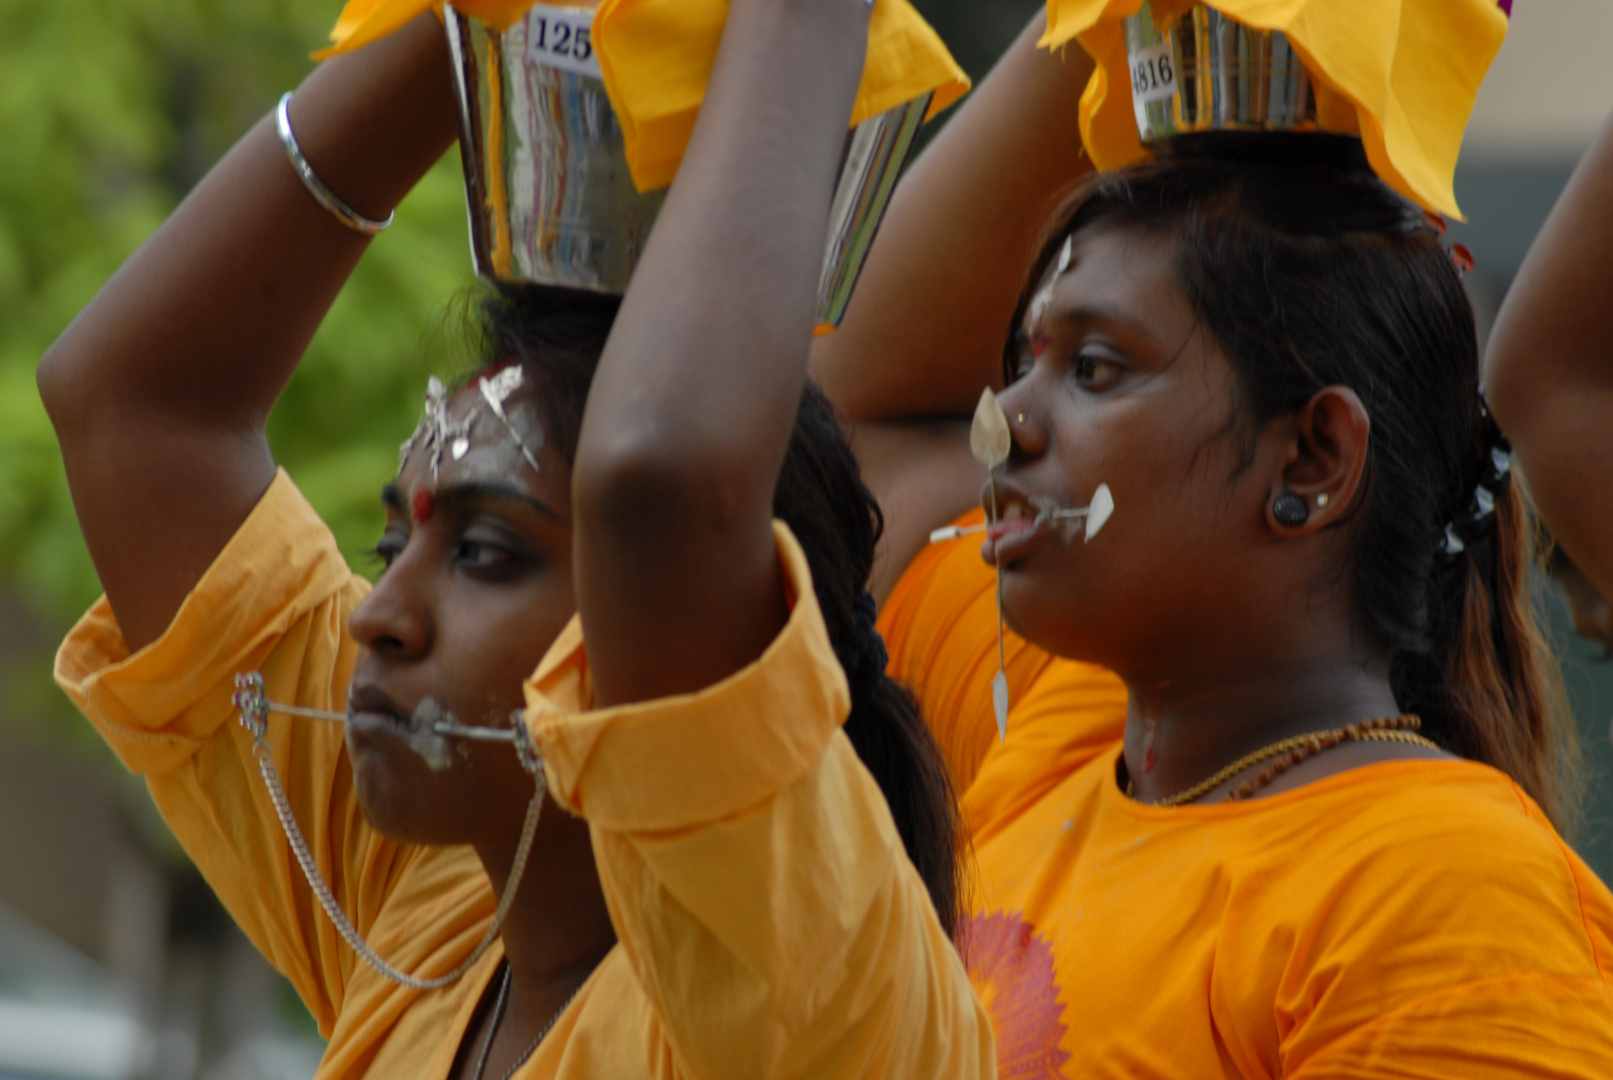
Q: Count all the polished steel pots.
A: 2